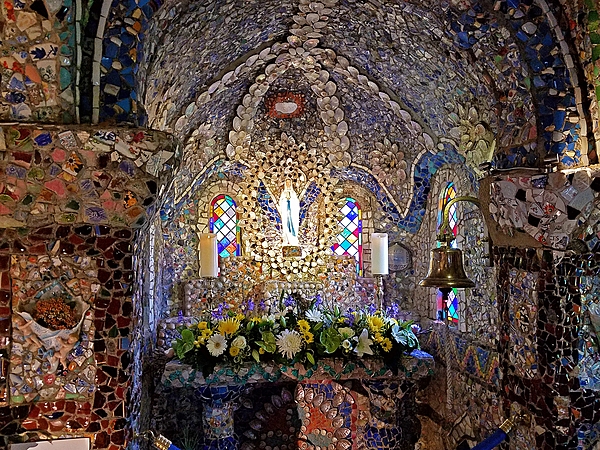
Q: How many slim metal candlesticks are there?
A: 2